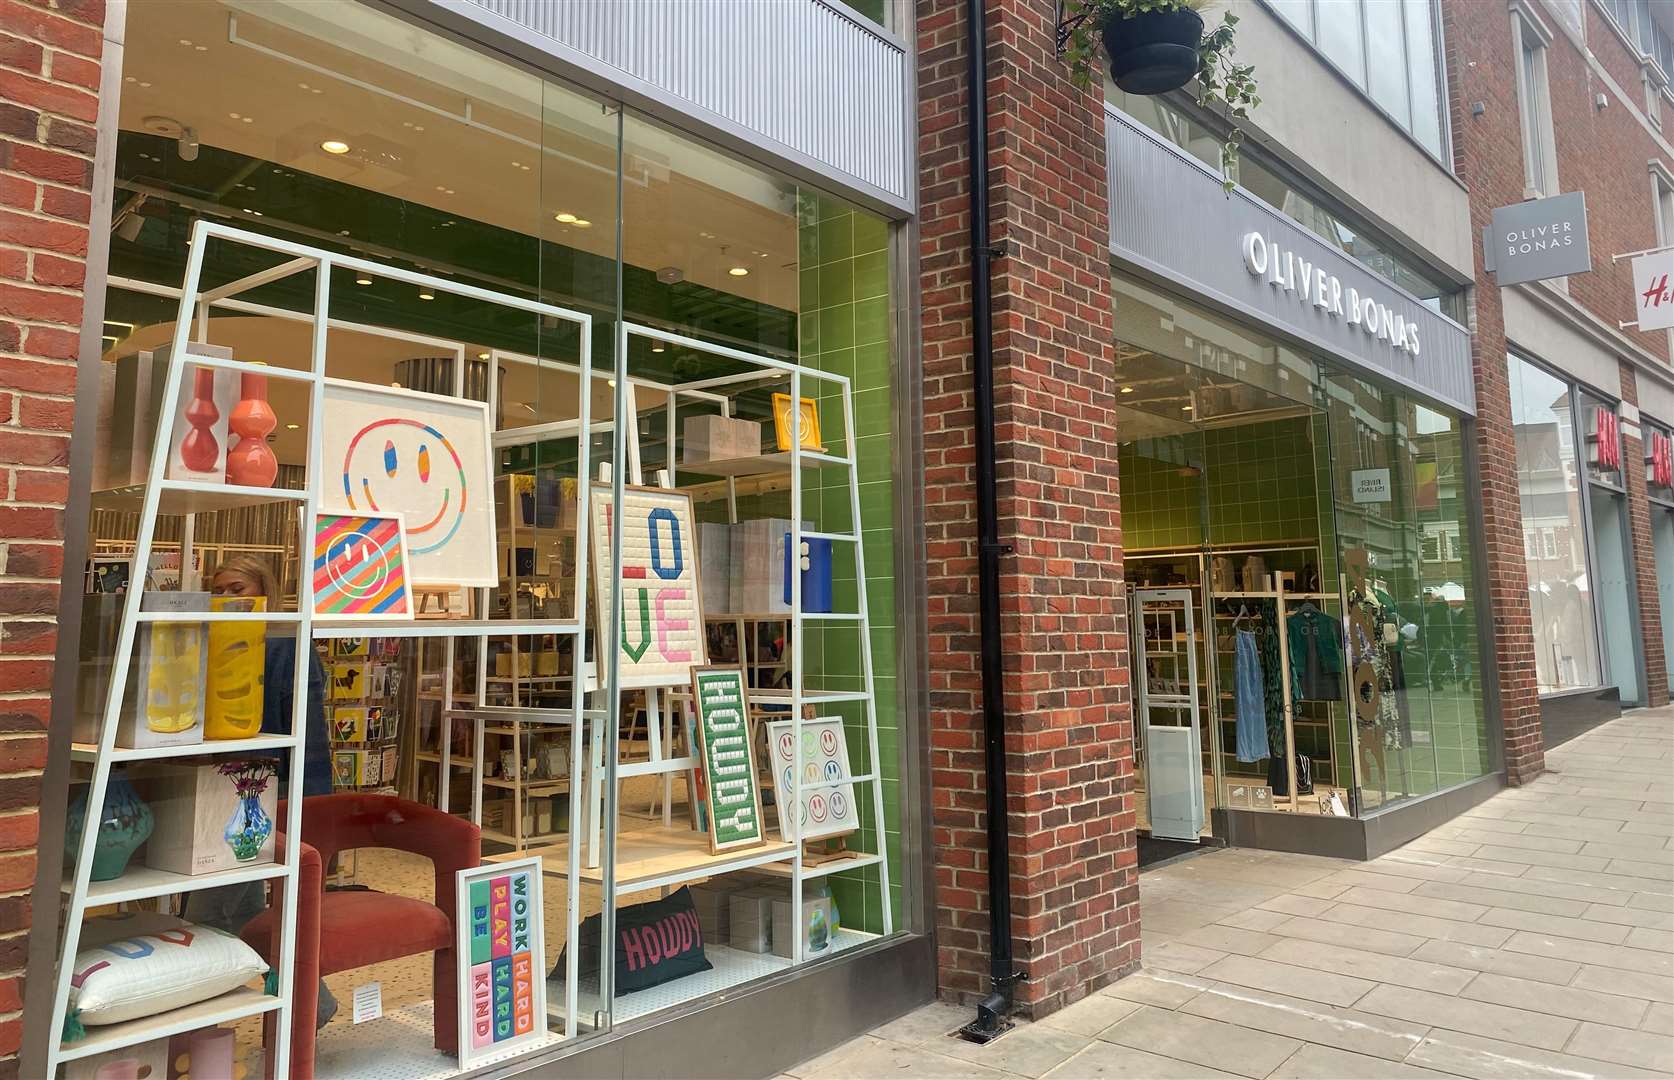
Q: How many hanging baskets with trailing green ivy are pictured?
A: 1